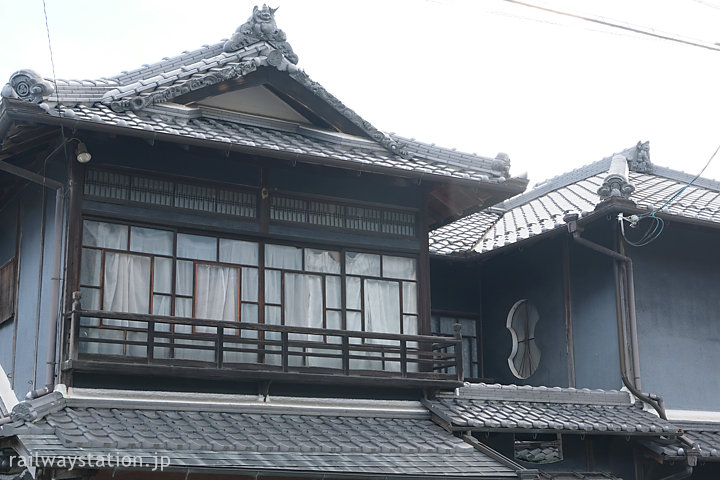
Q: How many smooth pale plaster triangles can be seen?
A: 1